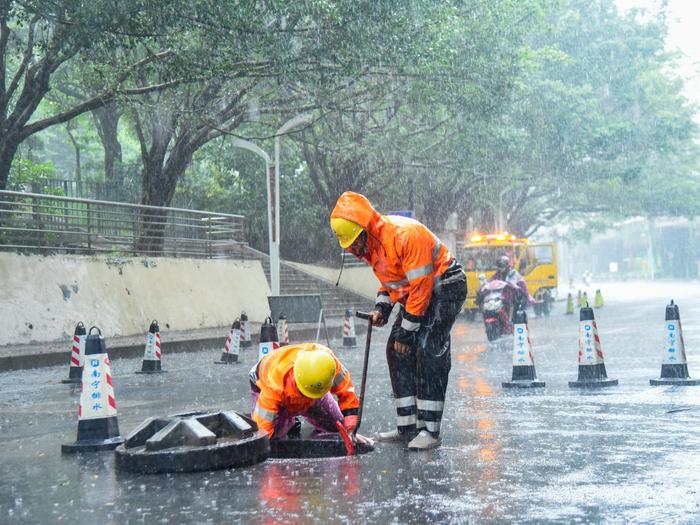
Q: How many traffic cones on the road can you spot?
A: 15